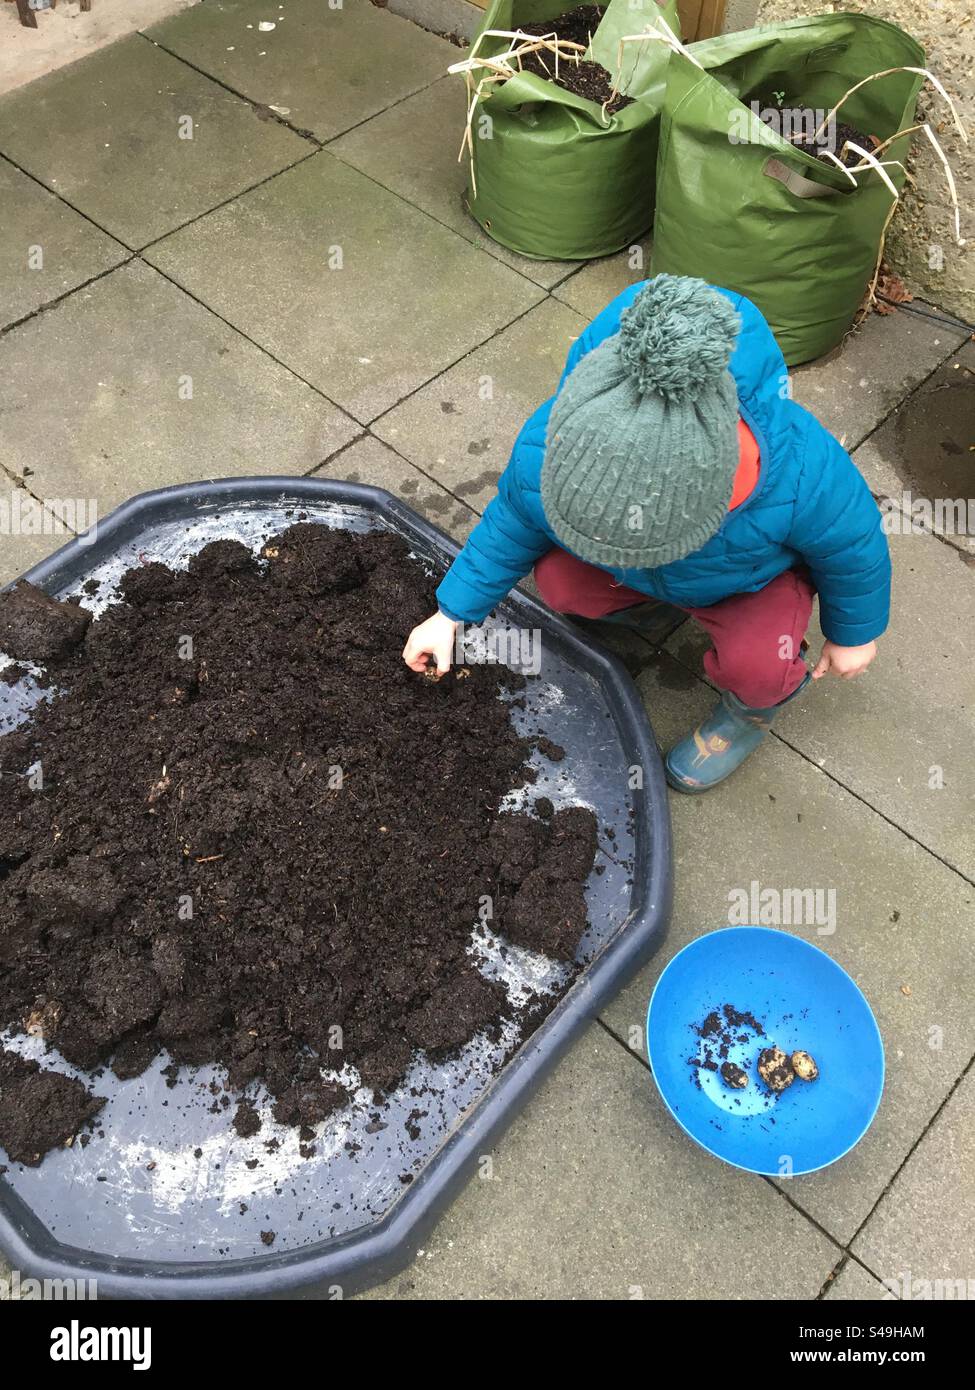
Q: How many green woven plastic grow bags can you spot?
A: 2